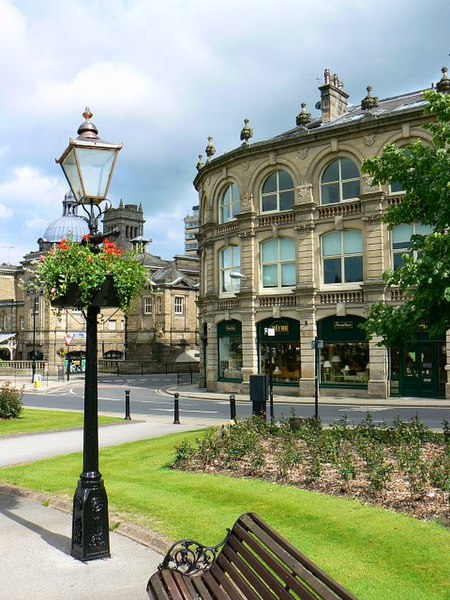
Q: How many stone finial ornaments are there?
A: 6